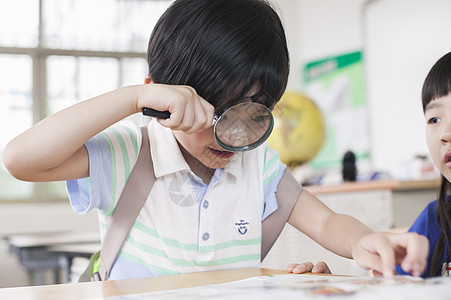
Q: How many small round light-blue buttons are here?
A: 2